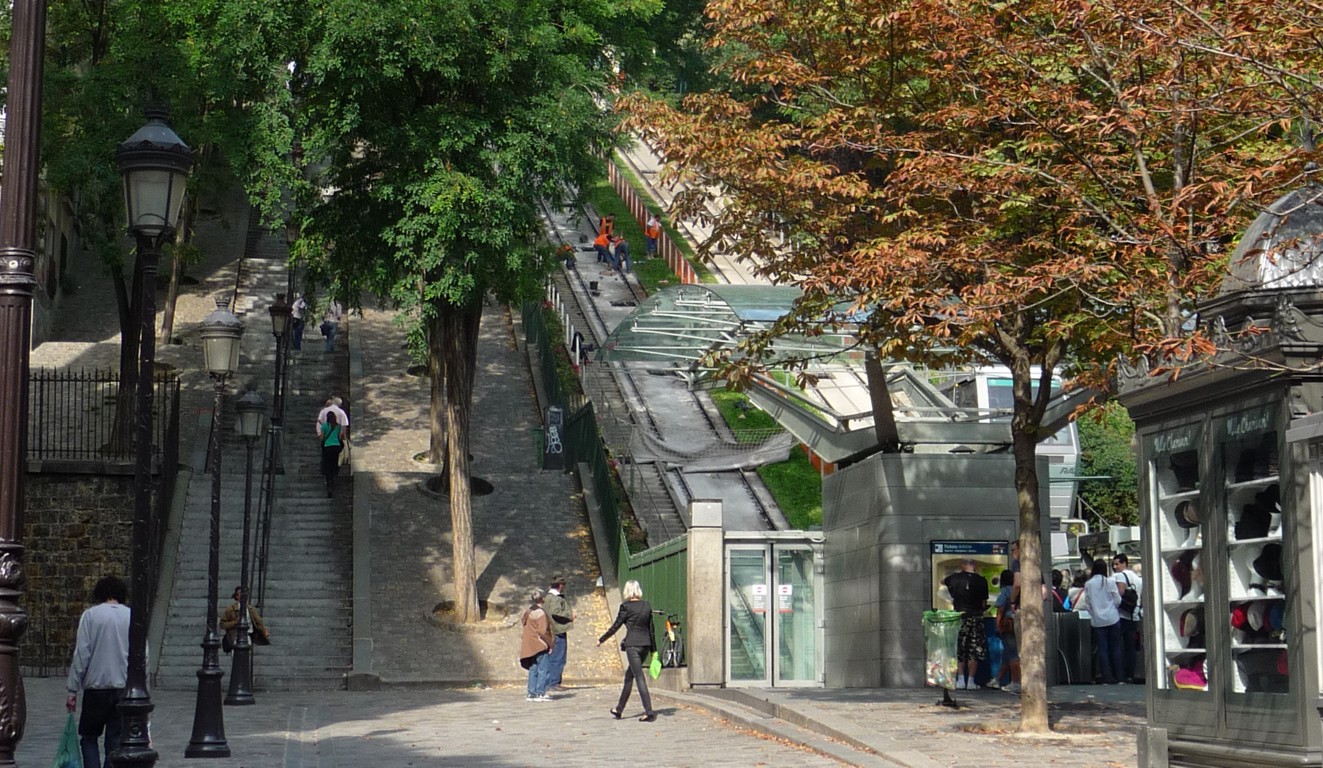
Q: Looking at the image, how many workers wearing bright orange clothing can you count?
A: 5